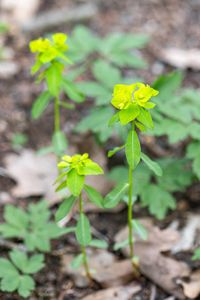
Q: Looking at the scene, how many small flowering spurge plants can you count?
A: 3